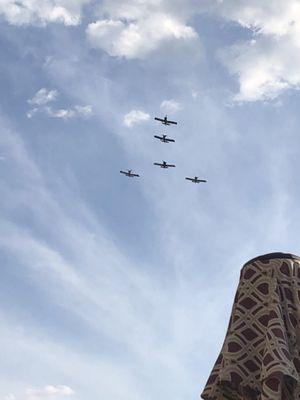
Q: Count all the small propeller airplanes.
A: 5